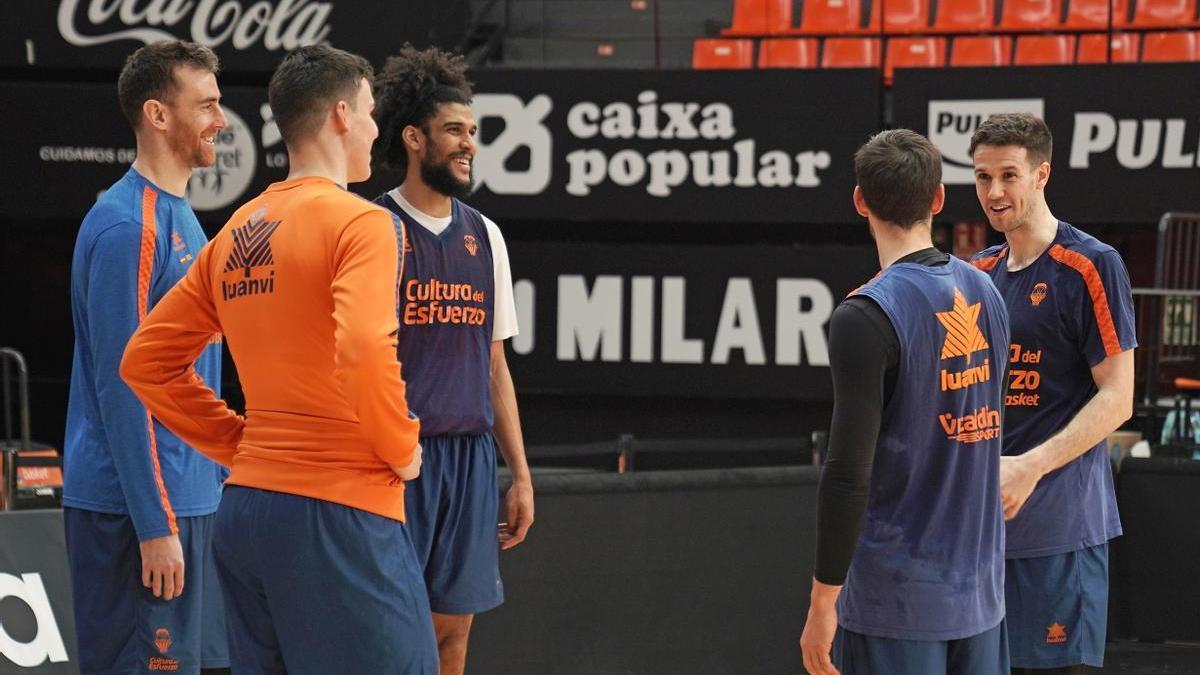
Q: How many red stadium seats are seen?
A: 15